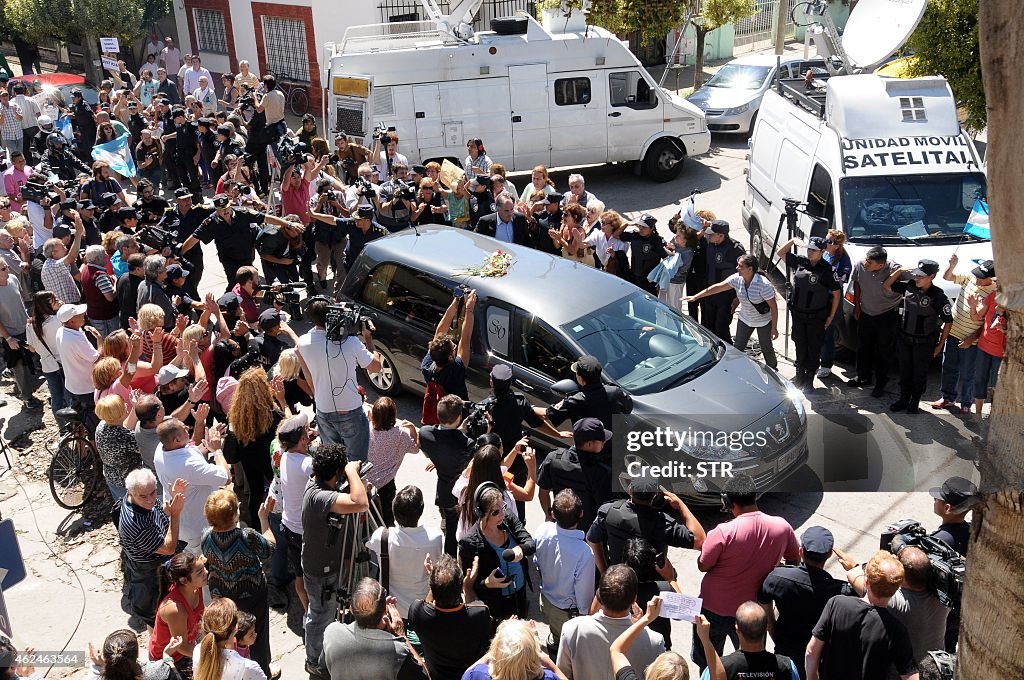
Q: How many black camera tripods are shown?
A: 1